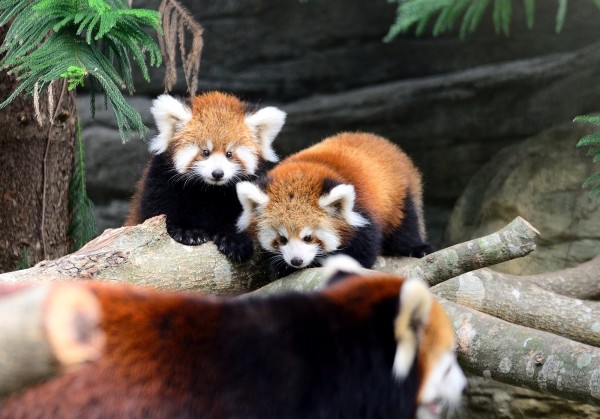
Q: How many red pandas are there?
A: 3